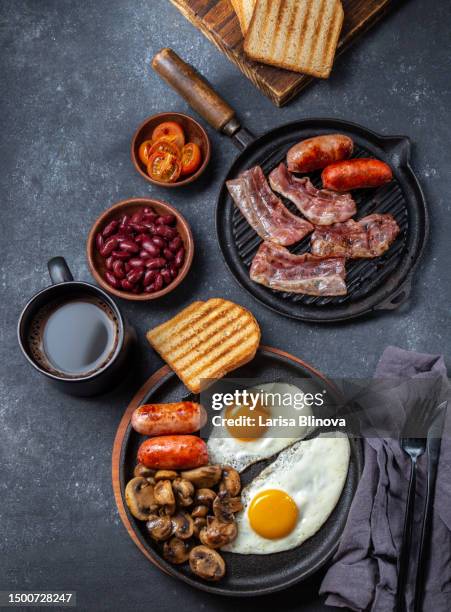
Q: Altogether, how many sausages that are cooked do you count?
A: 4